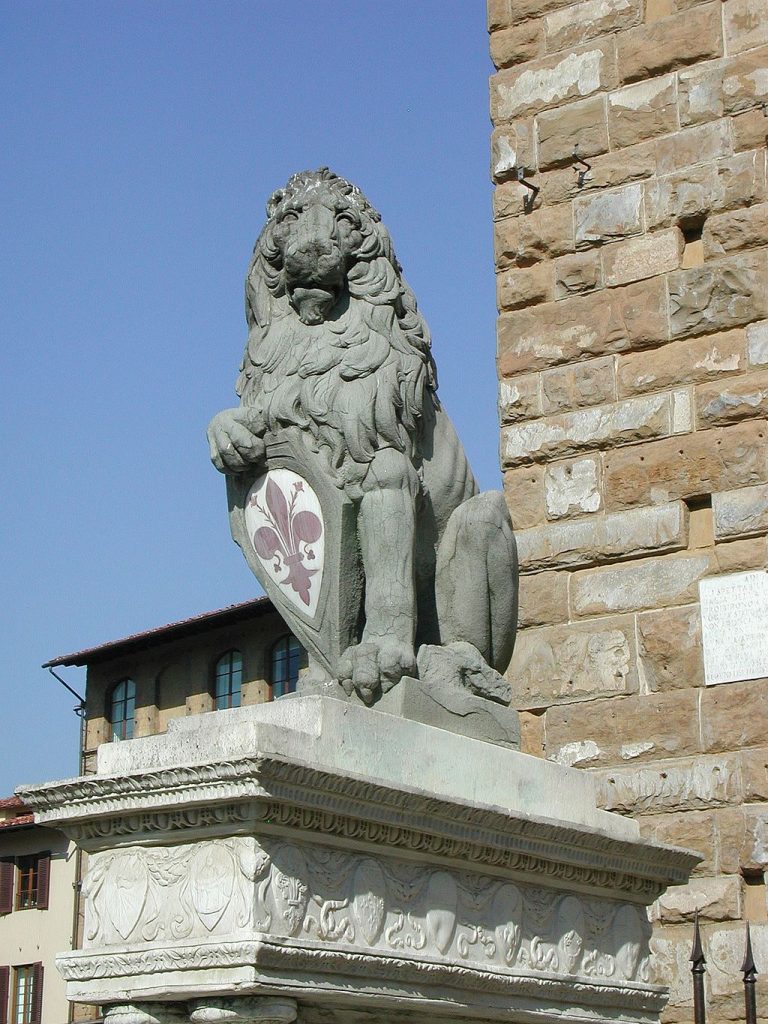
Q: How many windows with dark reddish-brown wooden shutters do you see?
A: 2